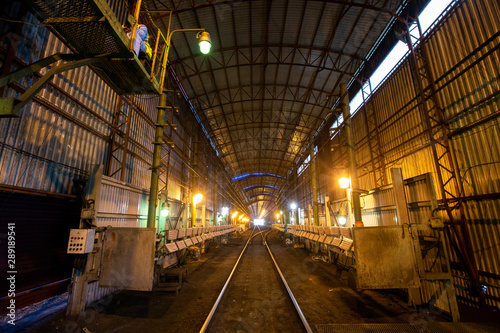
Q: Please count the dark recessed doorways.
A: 1